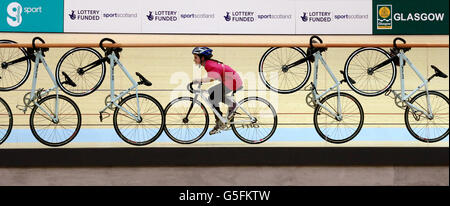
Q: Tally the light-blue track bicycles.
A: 4